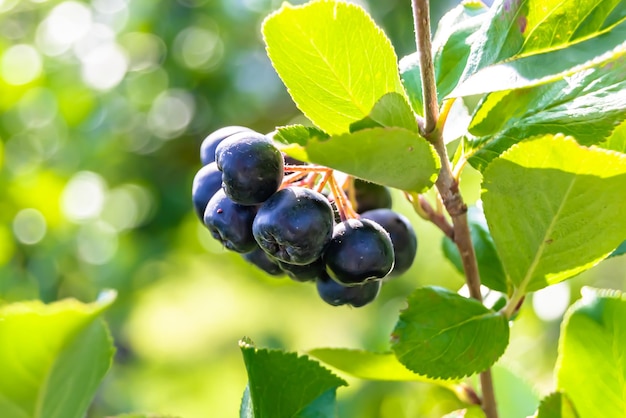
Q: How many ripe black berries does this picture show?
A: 11